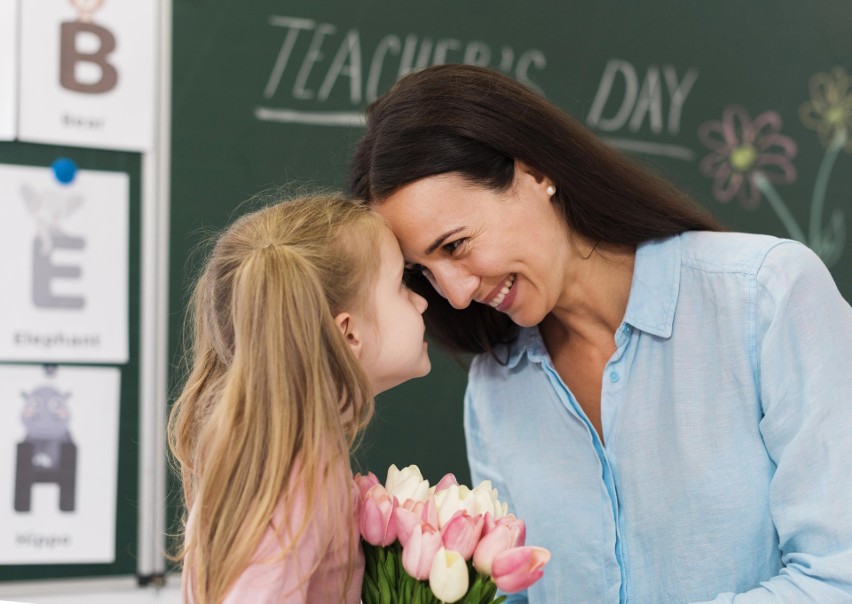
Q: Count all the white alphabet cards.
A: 3